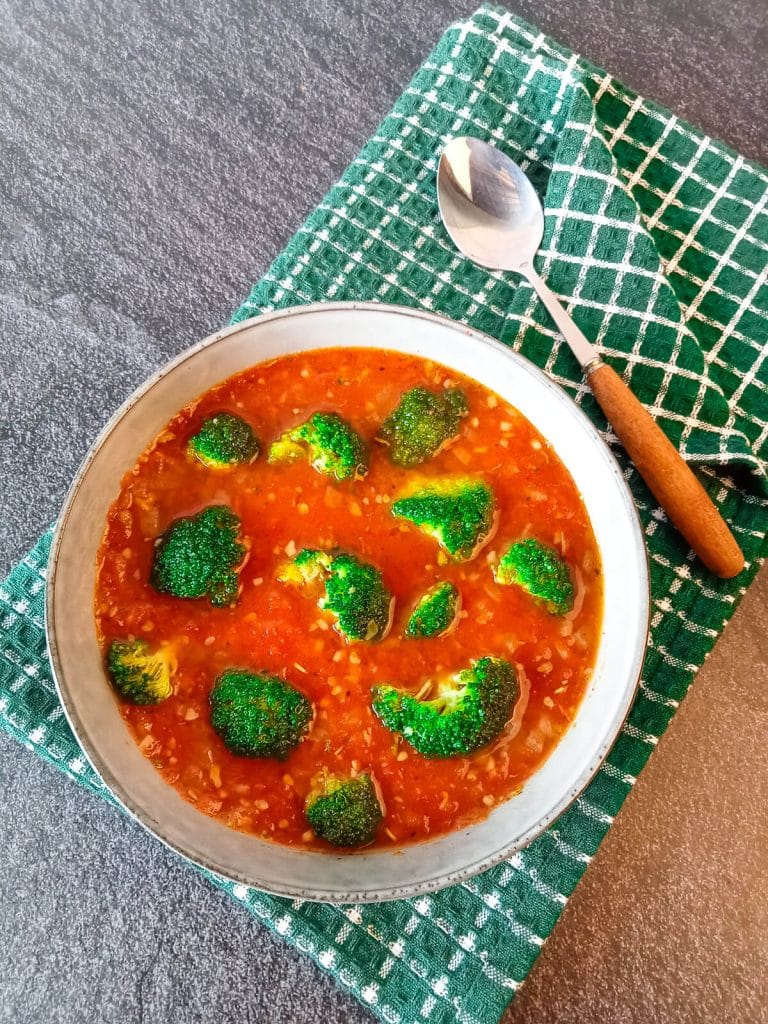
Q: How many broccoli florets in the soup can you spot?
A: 12